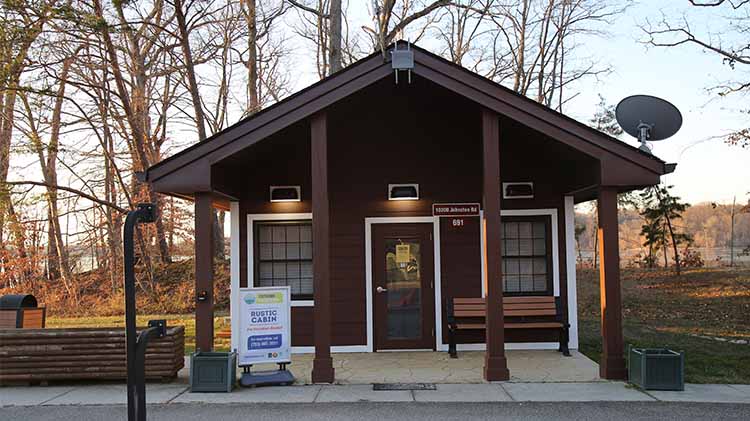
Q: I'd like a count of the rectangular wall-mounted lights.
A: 3